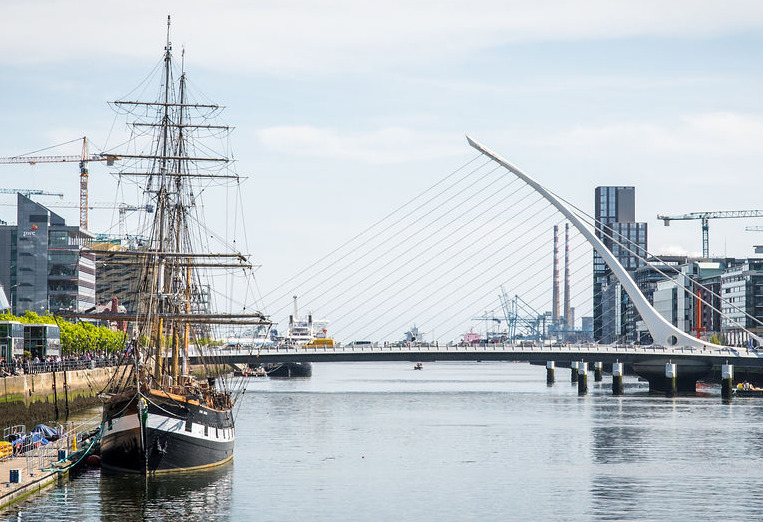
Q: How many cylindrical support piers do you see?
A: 7